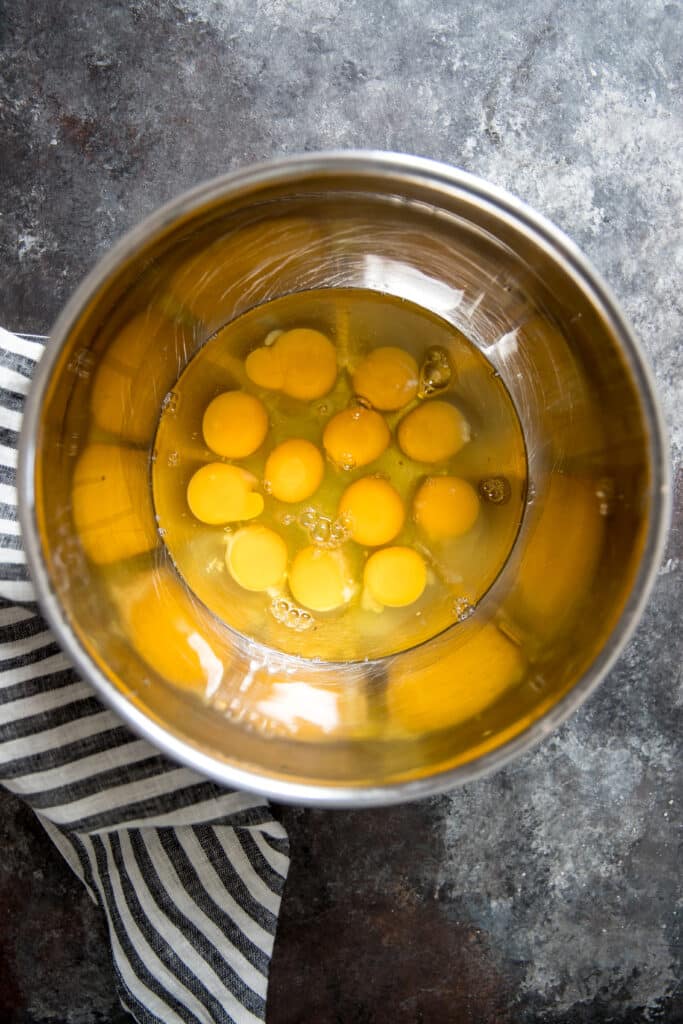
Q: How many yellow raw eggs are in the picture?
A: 12